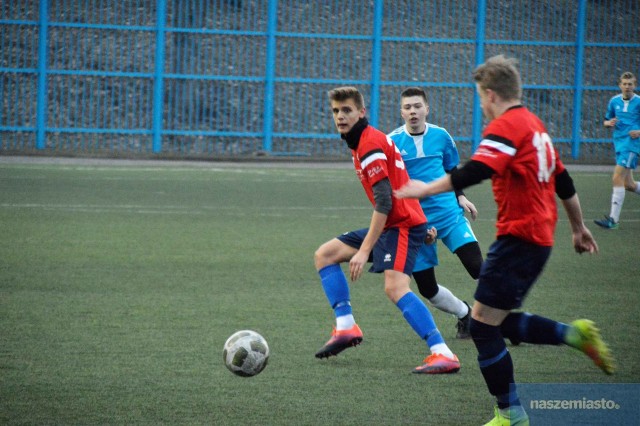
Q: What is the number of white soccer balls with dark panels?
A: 1